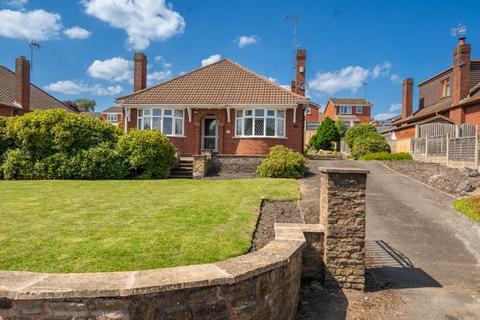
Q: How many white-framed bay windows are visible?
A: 2